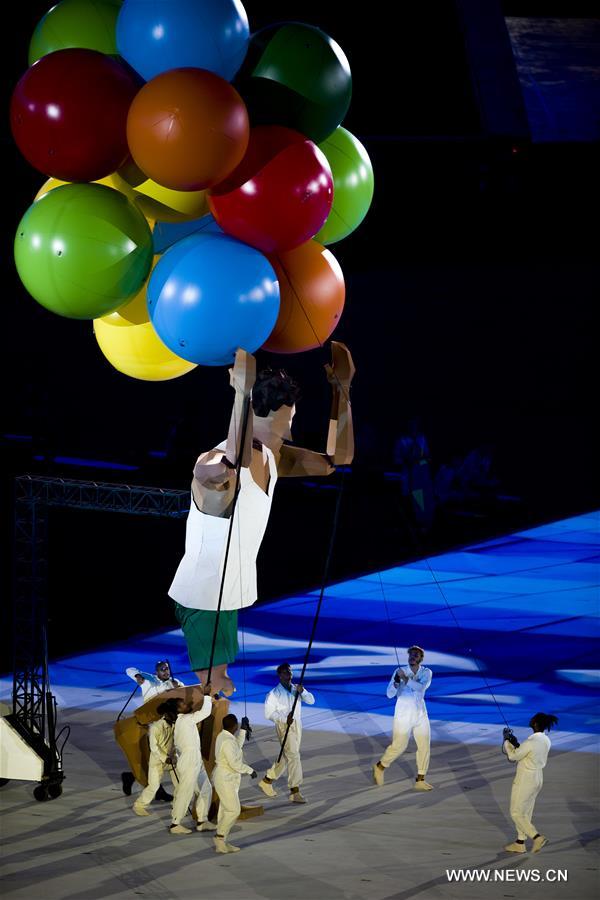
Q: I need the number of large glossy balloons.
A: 14